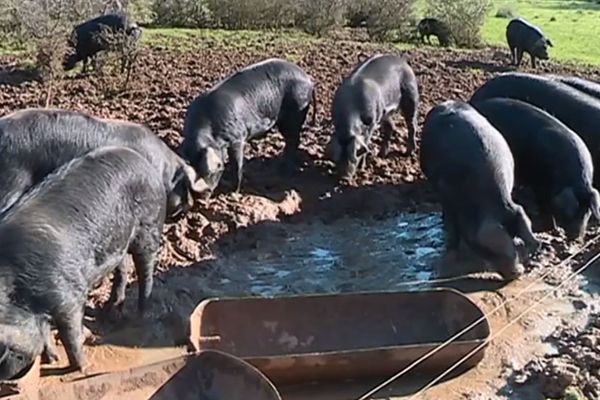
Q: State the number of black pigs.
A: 11